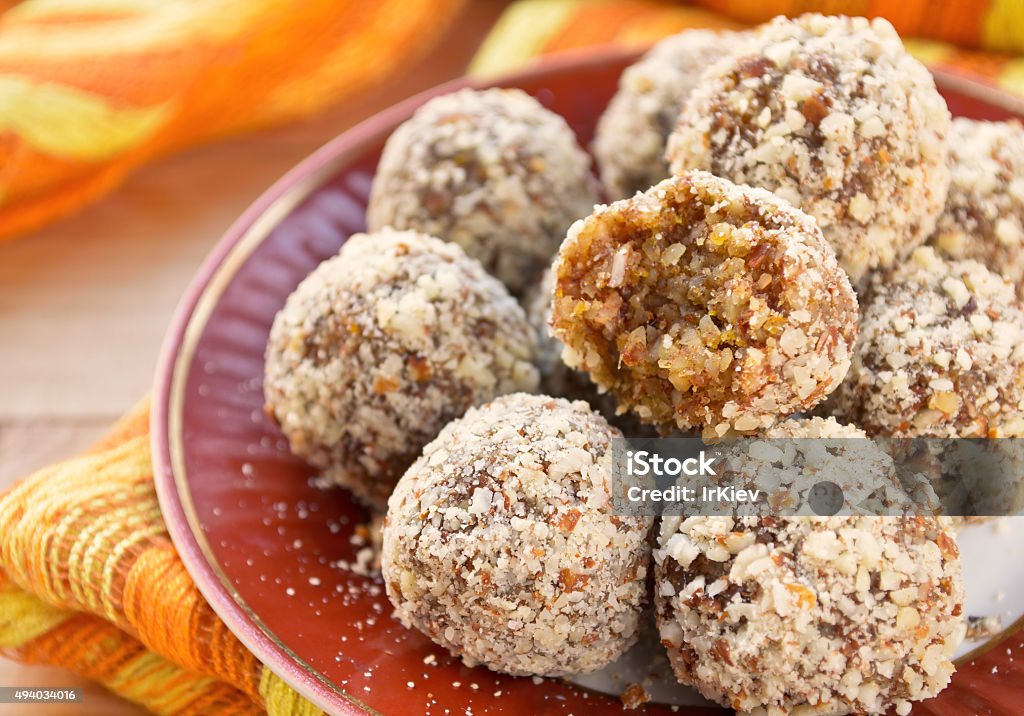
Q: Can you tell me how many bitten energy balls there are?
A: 1